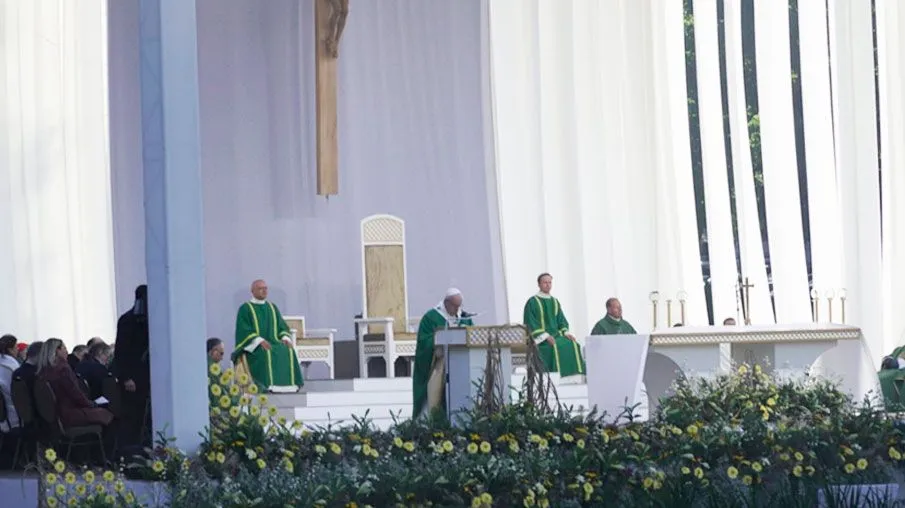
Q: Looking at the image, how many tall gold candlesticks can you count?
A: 6